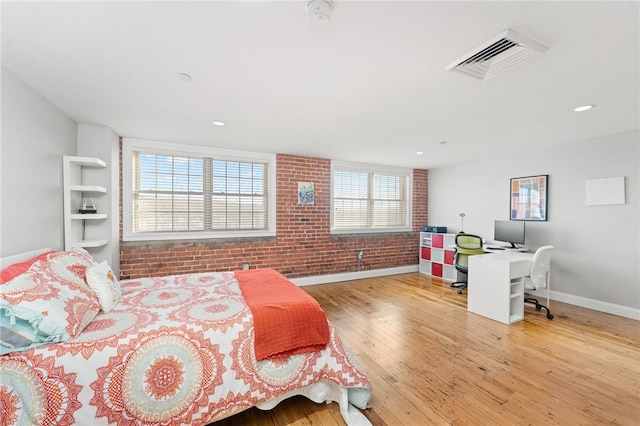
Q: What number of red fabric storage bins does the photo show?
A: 4